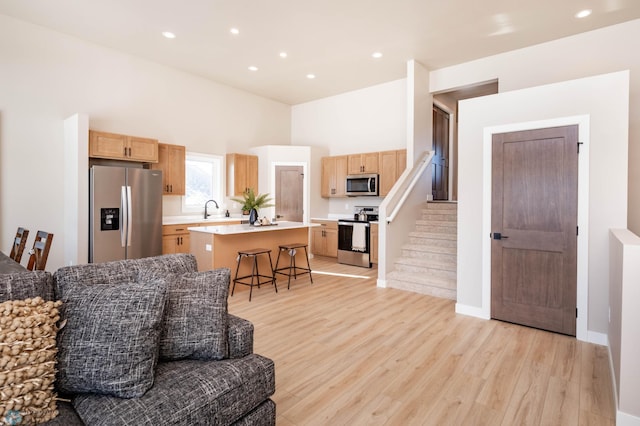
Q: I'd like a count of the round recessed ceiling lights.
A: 7